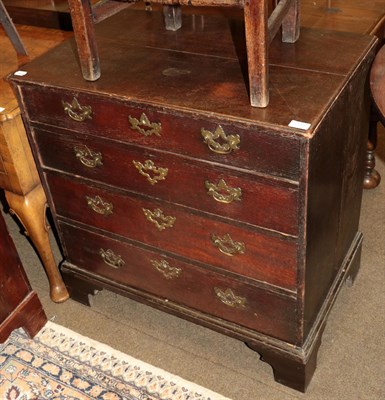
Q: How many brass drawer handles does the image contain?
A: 8